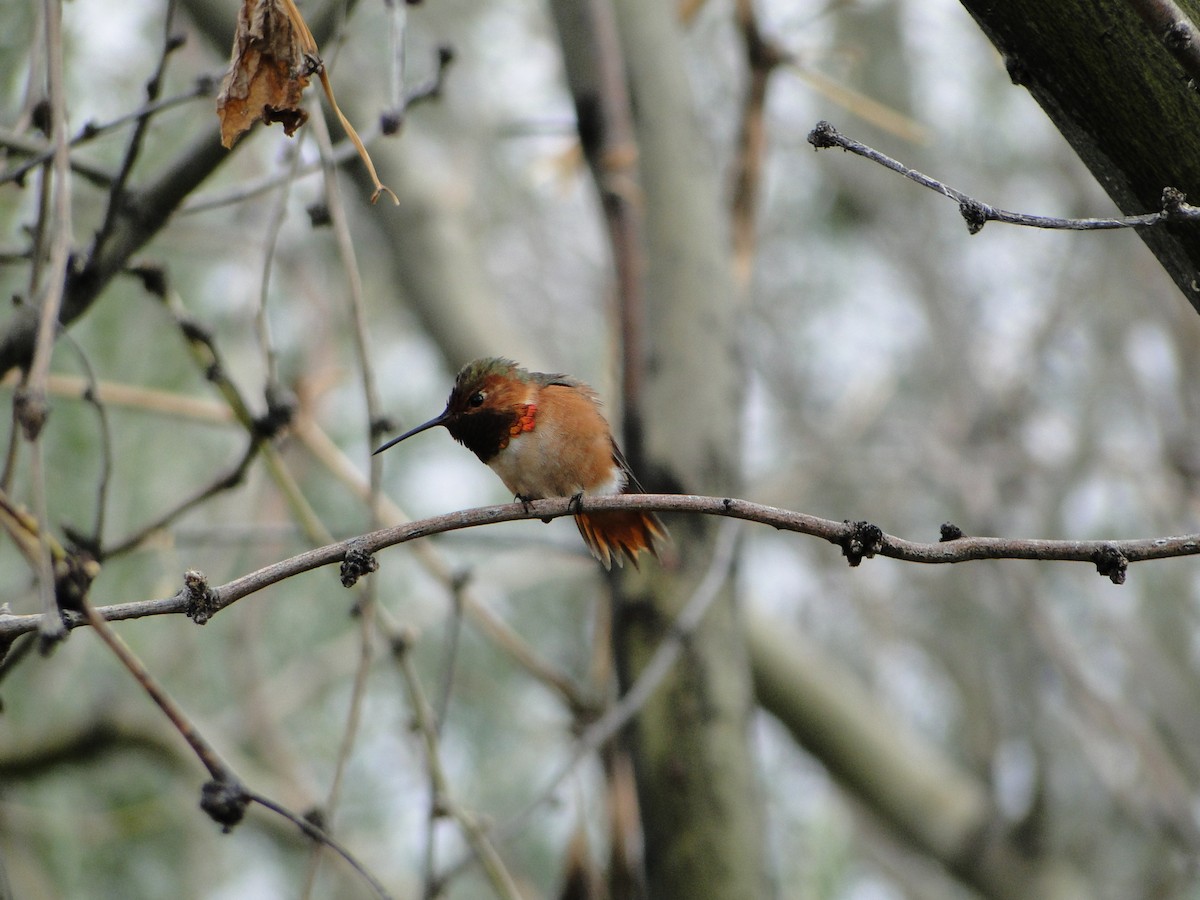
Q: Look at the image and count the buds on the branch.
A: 5